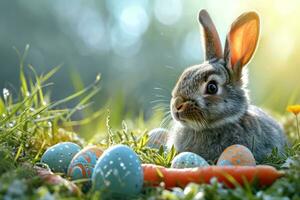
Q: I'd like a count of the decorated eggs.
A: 6